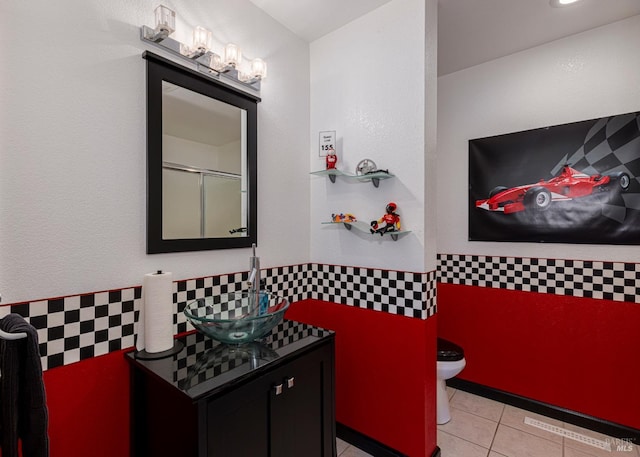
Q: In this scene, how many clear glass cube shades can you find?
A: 4